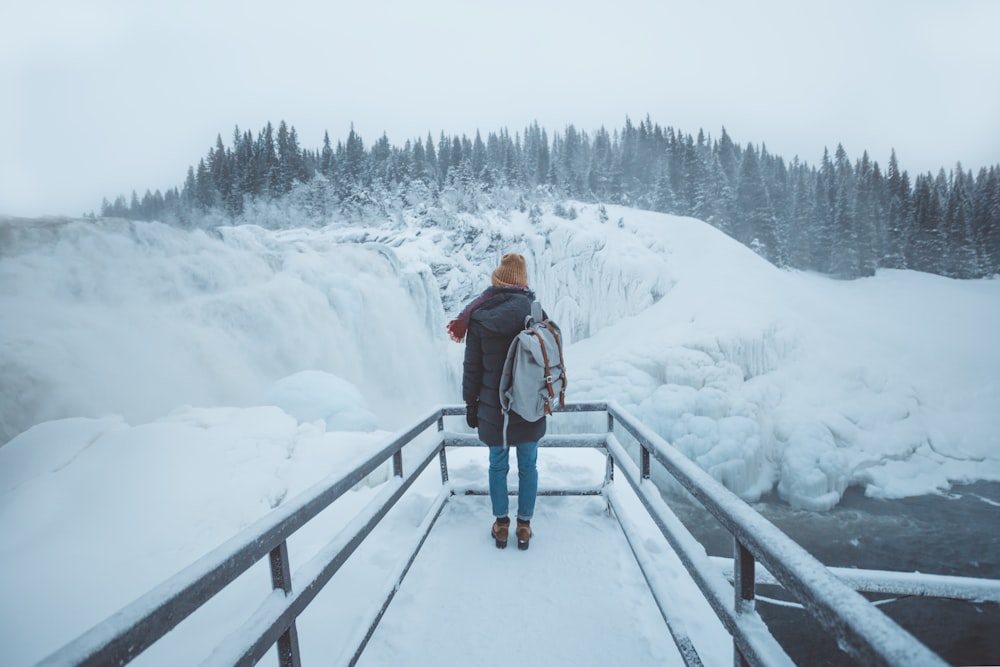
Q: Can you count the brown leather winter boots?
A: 2